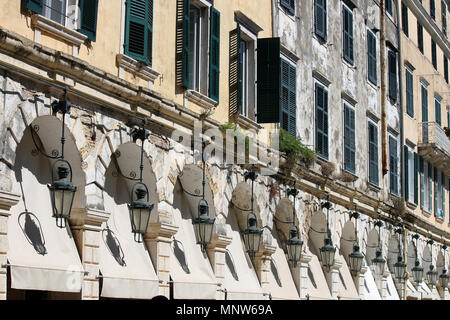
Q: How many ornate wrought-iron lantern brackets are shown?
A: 12